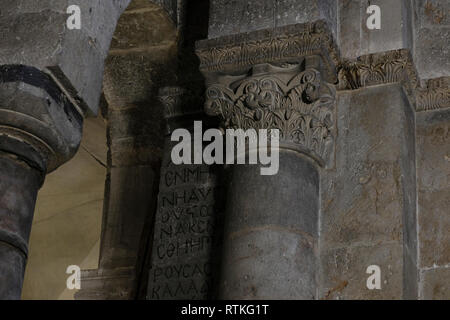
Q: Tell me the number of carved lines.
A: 7